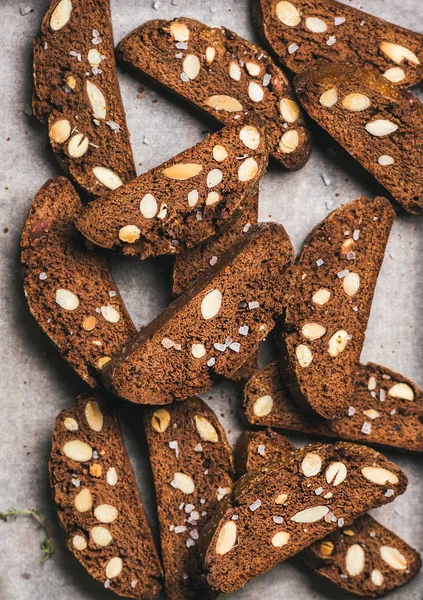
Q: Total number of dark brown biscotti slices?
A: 14